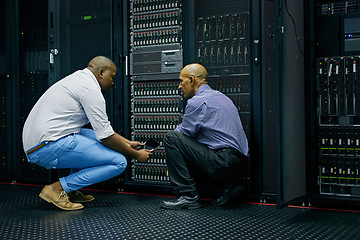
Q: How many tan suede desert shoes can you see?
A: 2